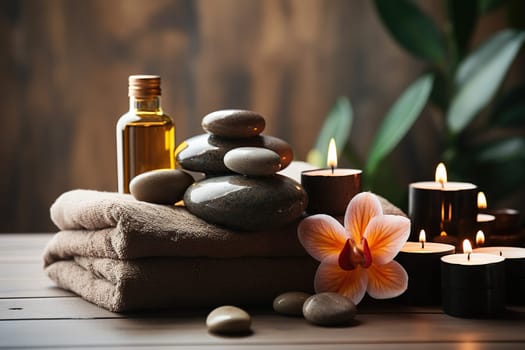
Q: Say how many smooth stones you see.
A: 8